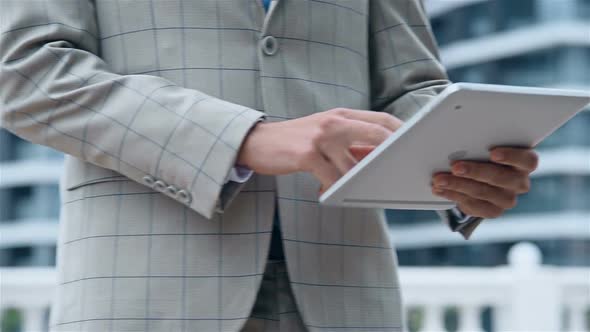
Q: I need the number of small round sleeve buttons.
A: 4